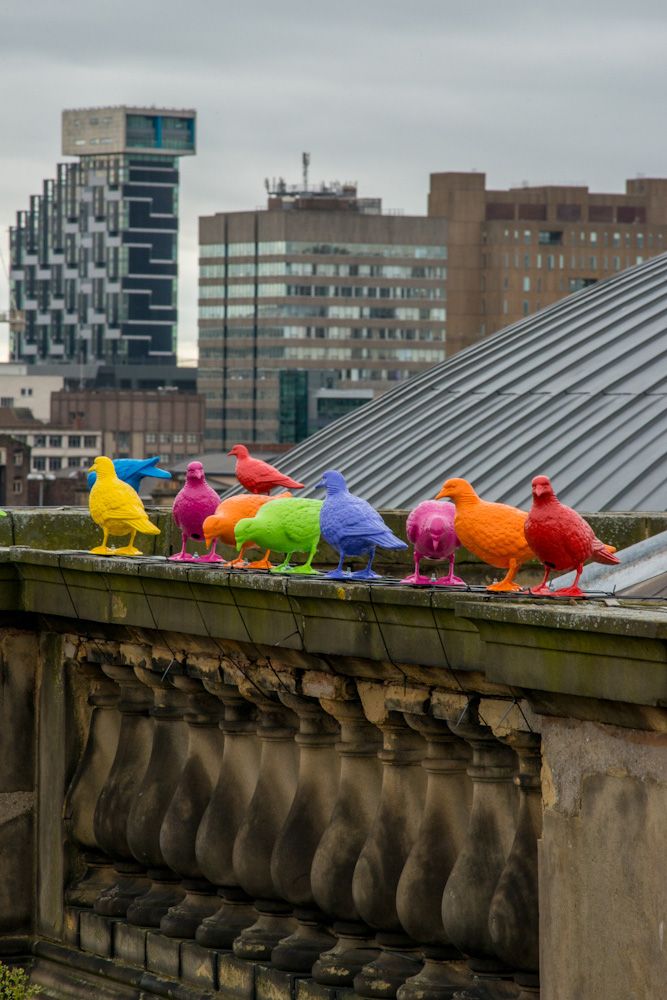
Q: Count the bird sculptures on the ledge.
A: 10